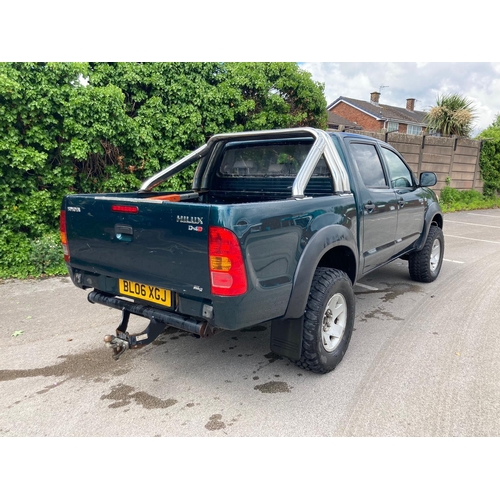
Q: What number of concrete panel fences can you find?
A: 1